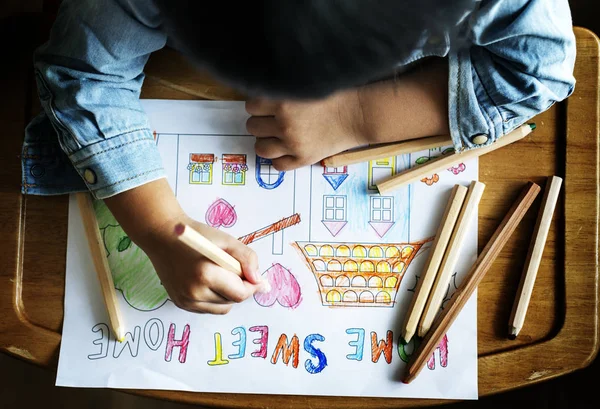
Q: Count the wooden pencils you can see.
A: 8